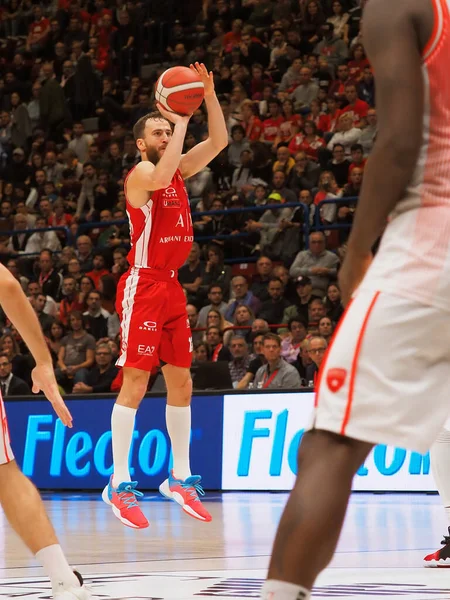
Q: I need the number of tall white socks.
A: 2